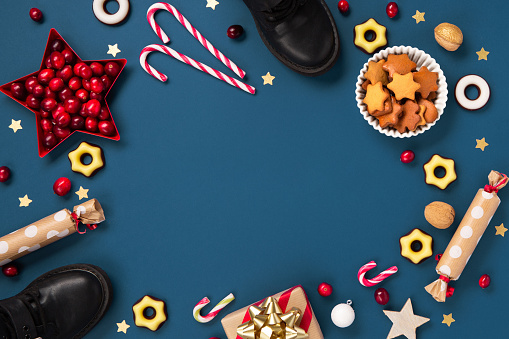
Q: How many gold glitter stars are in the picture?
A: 12